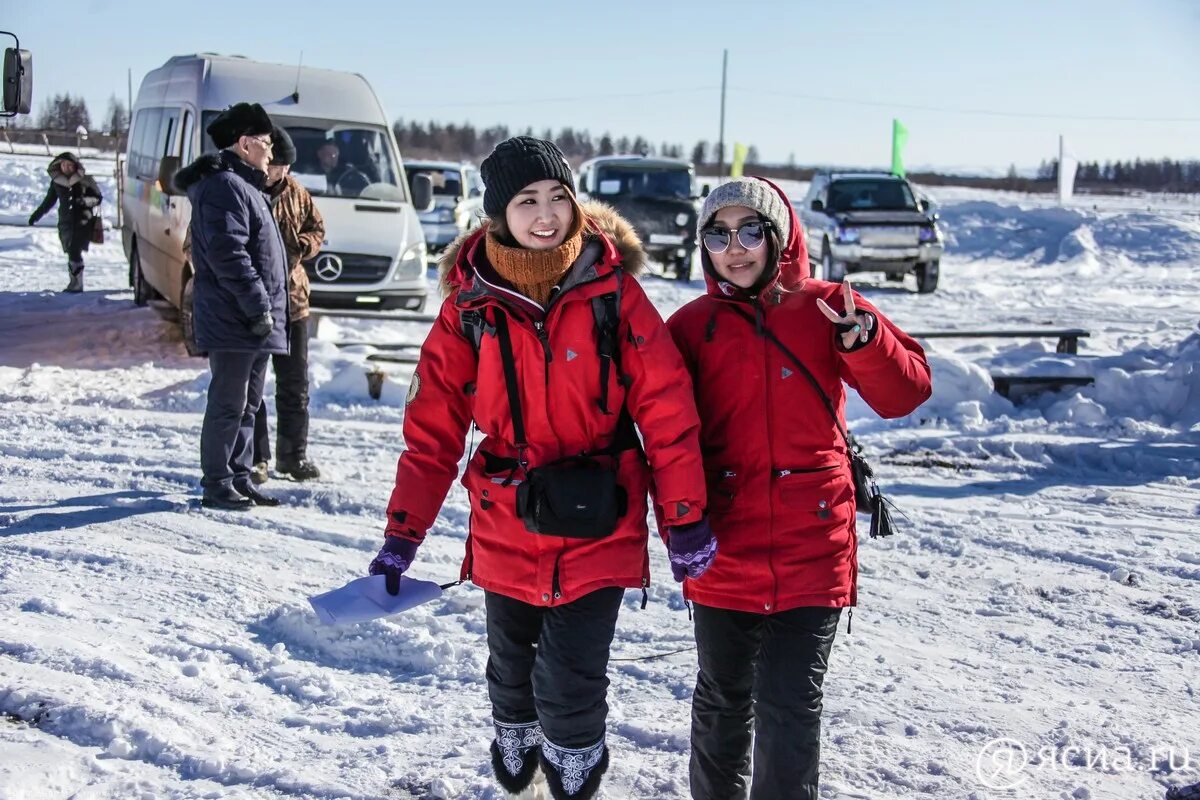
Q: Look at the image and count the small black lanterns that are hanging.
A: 0